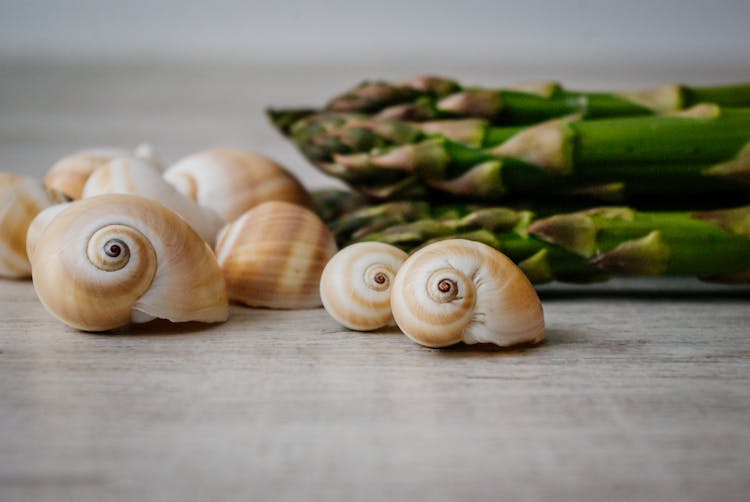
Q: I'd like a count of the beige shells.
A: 8